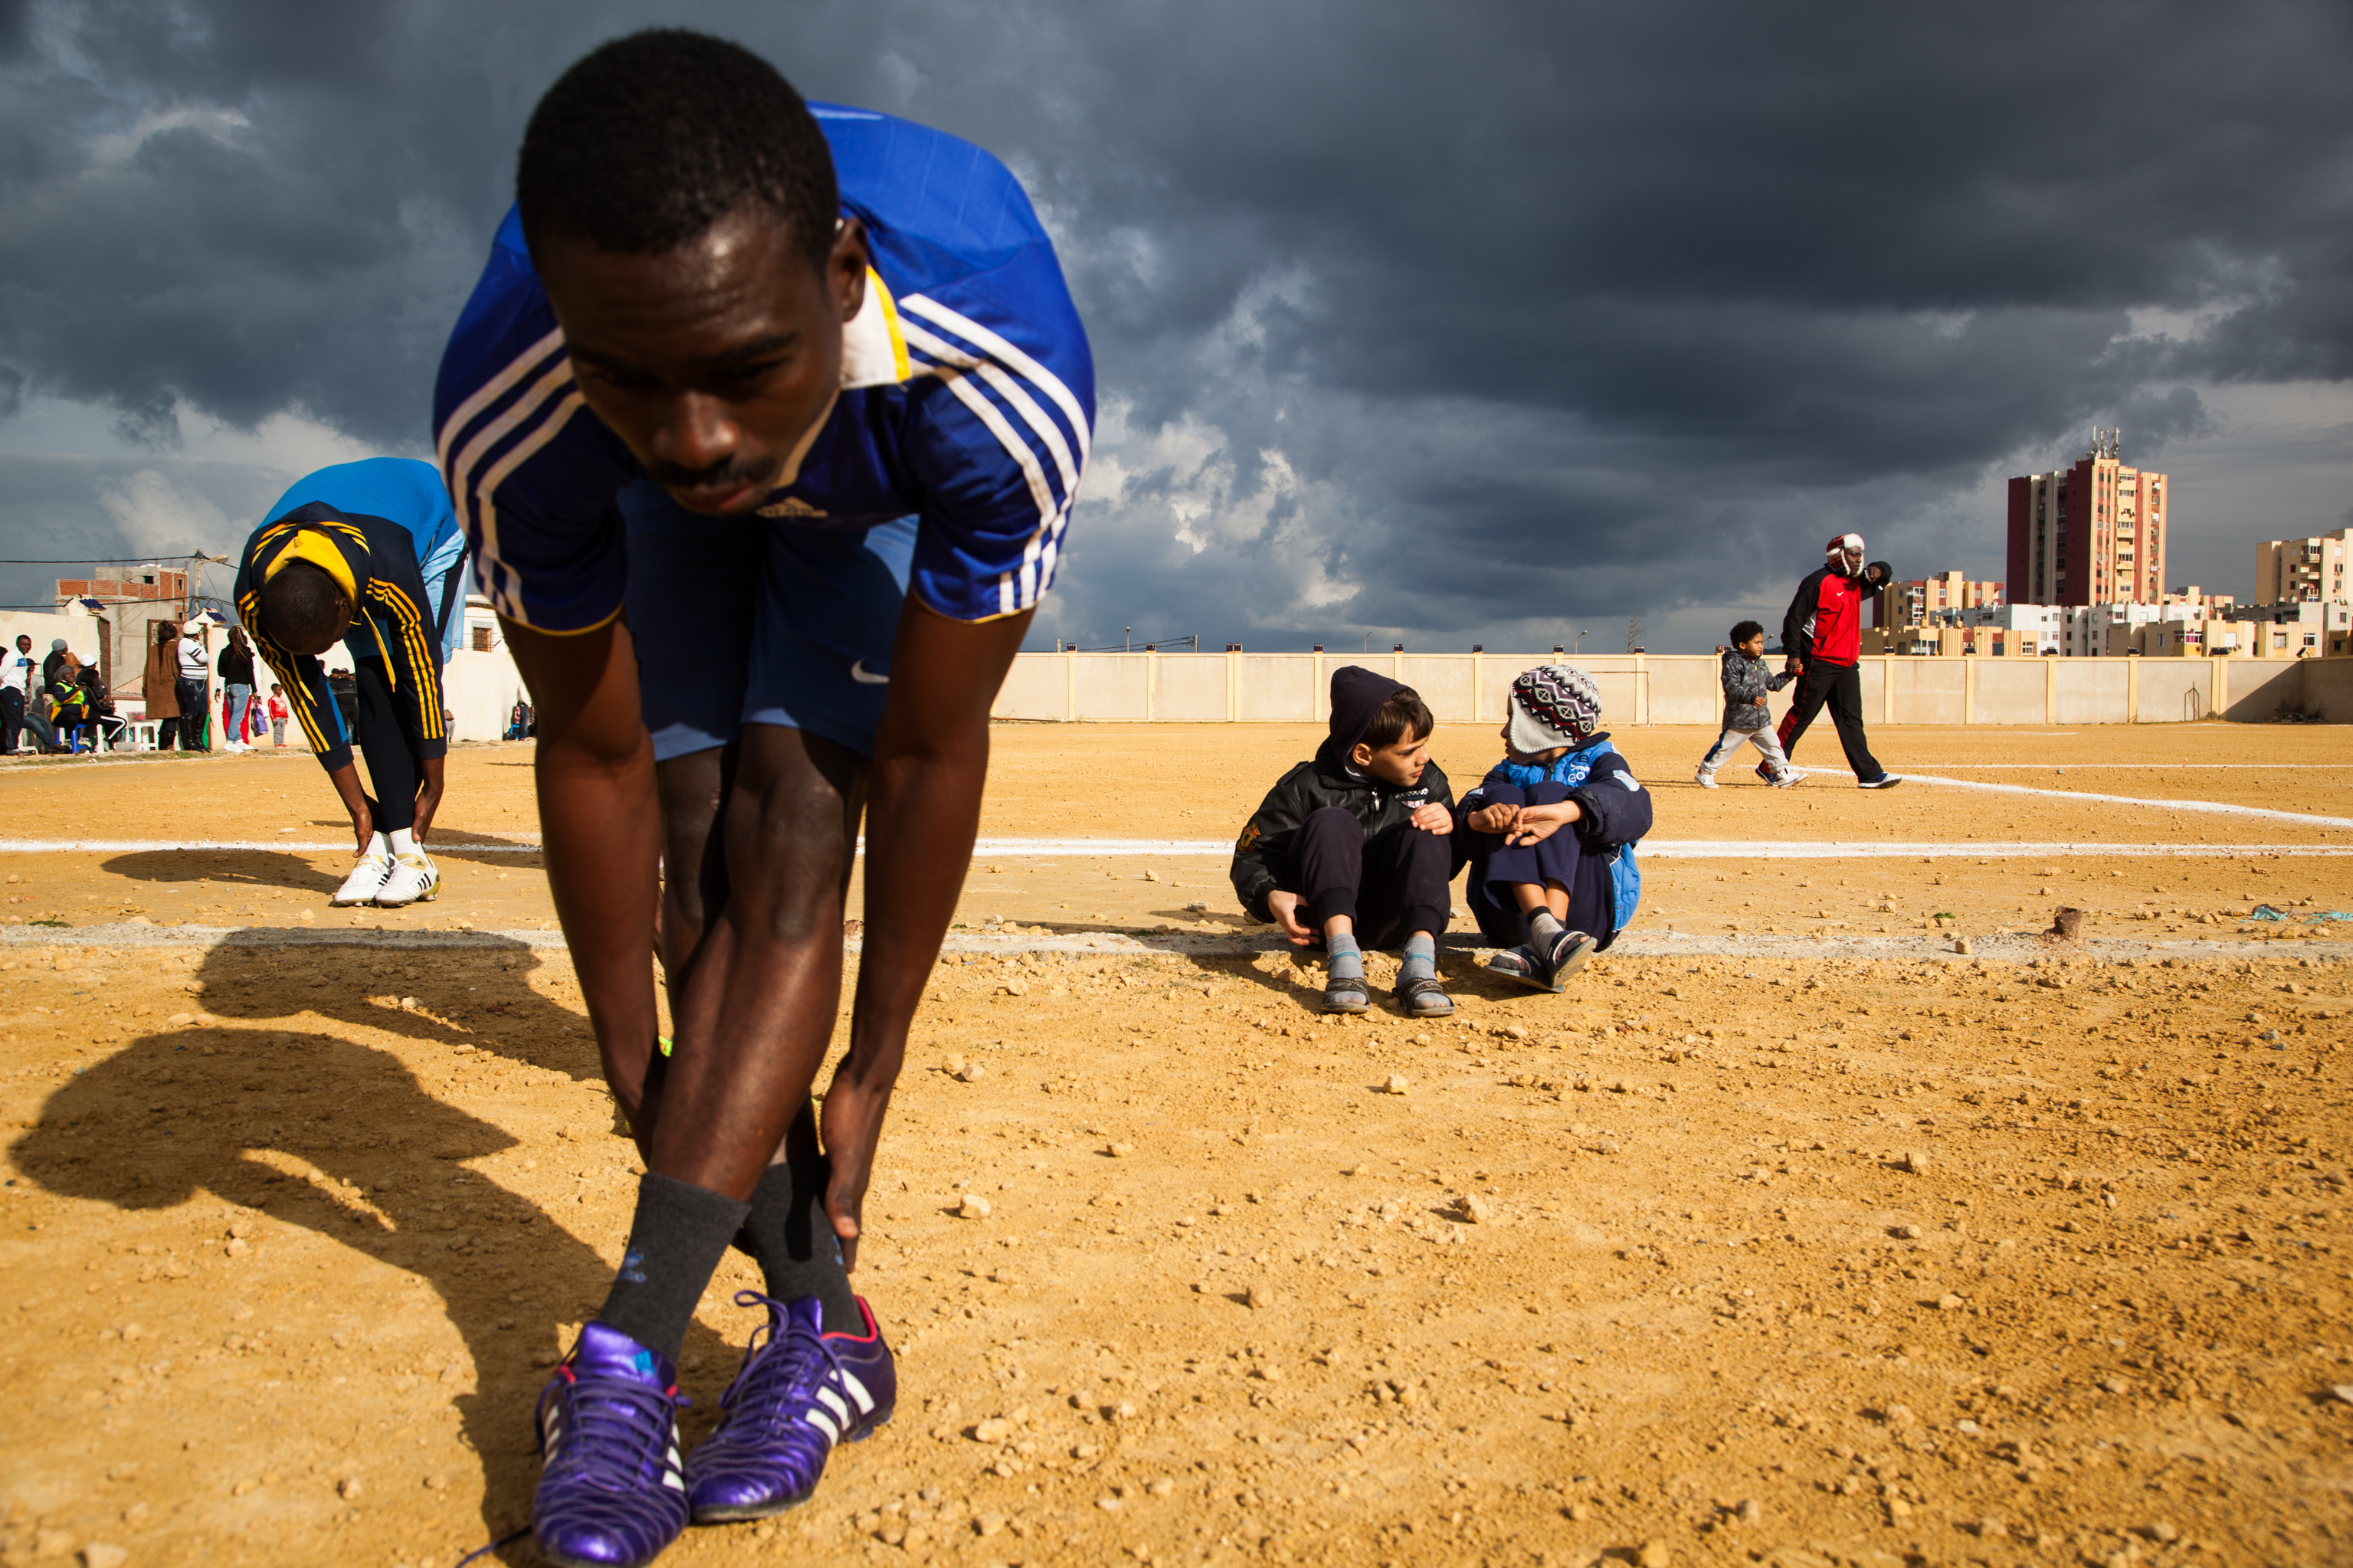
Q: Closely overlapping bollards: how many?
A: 0